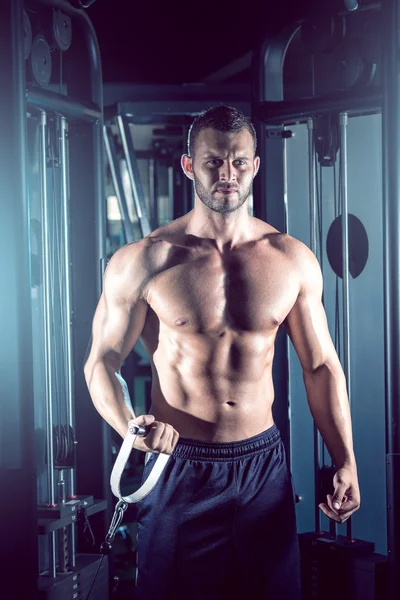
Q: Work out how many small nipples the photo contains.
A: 2